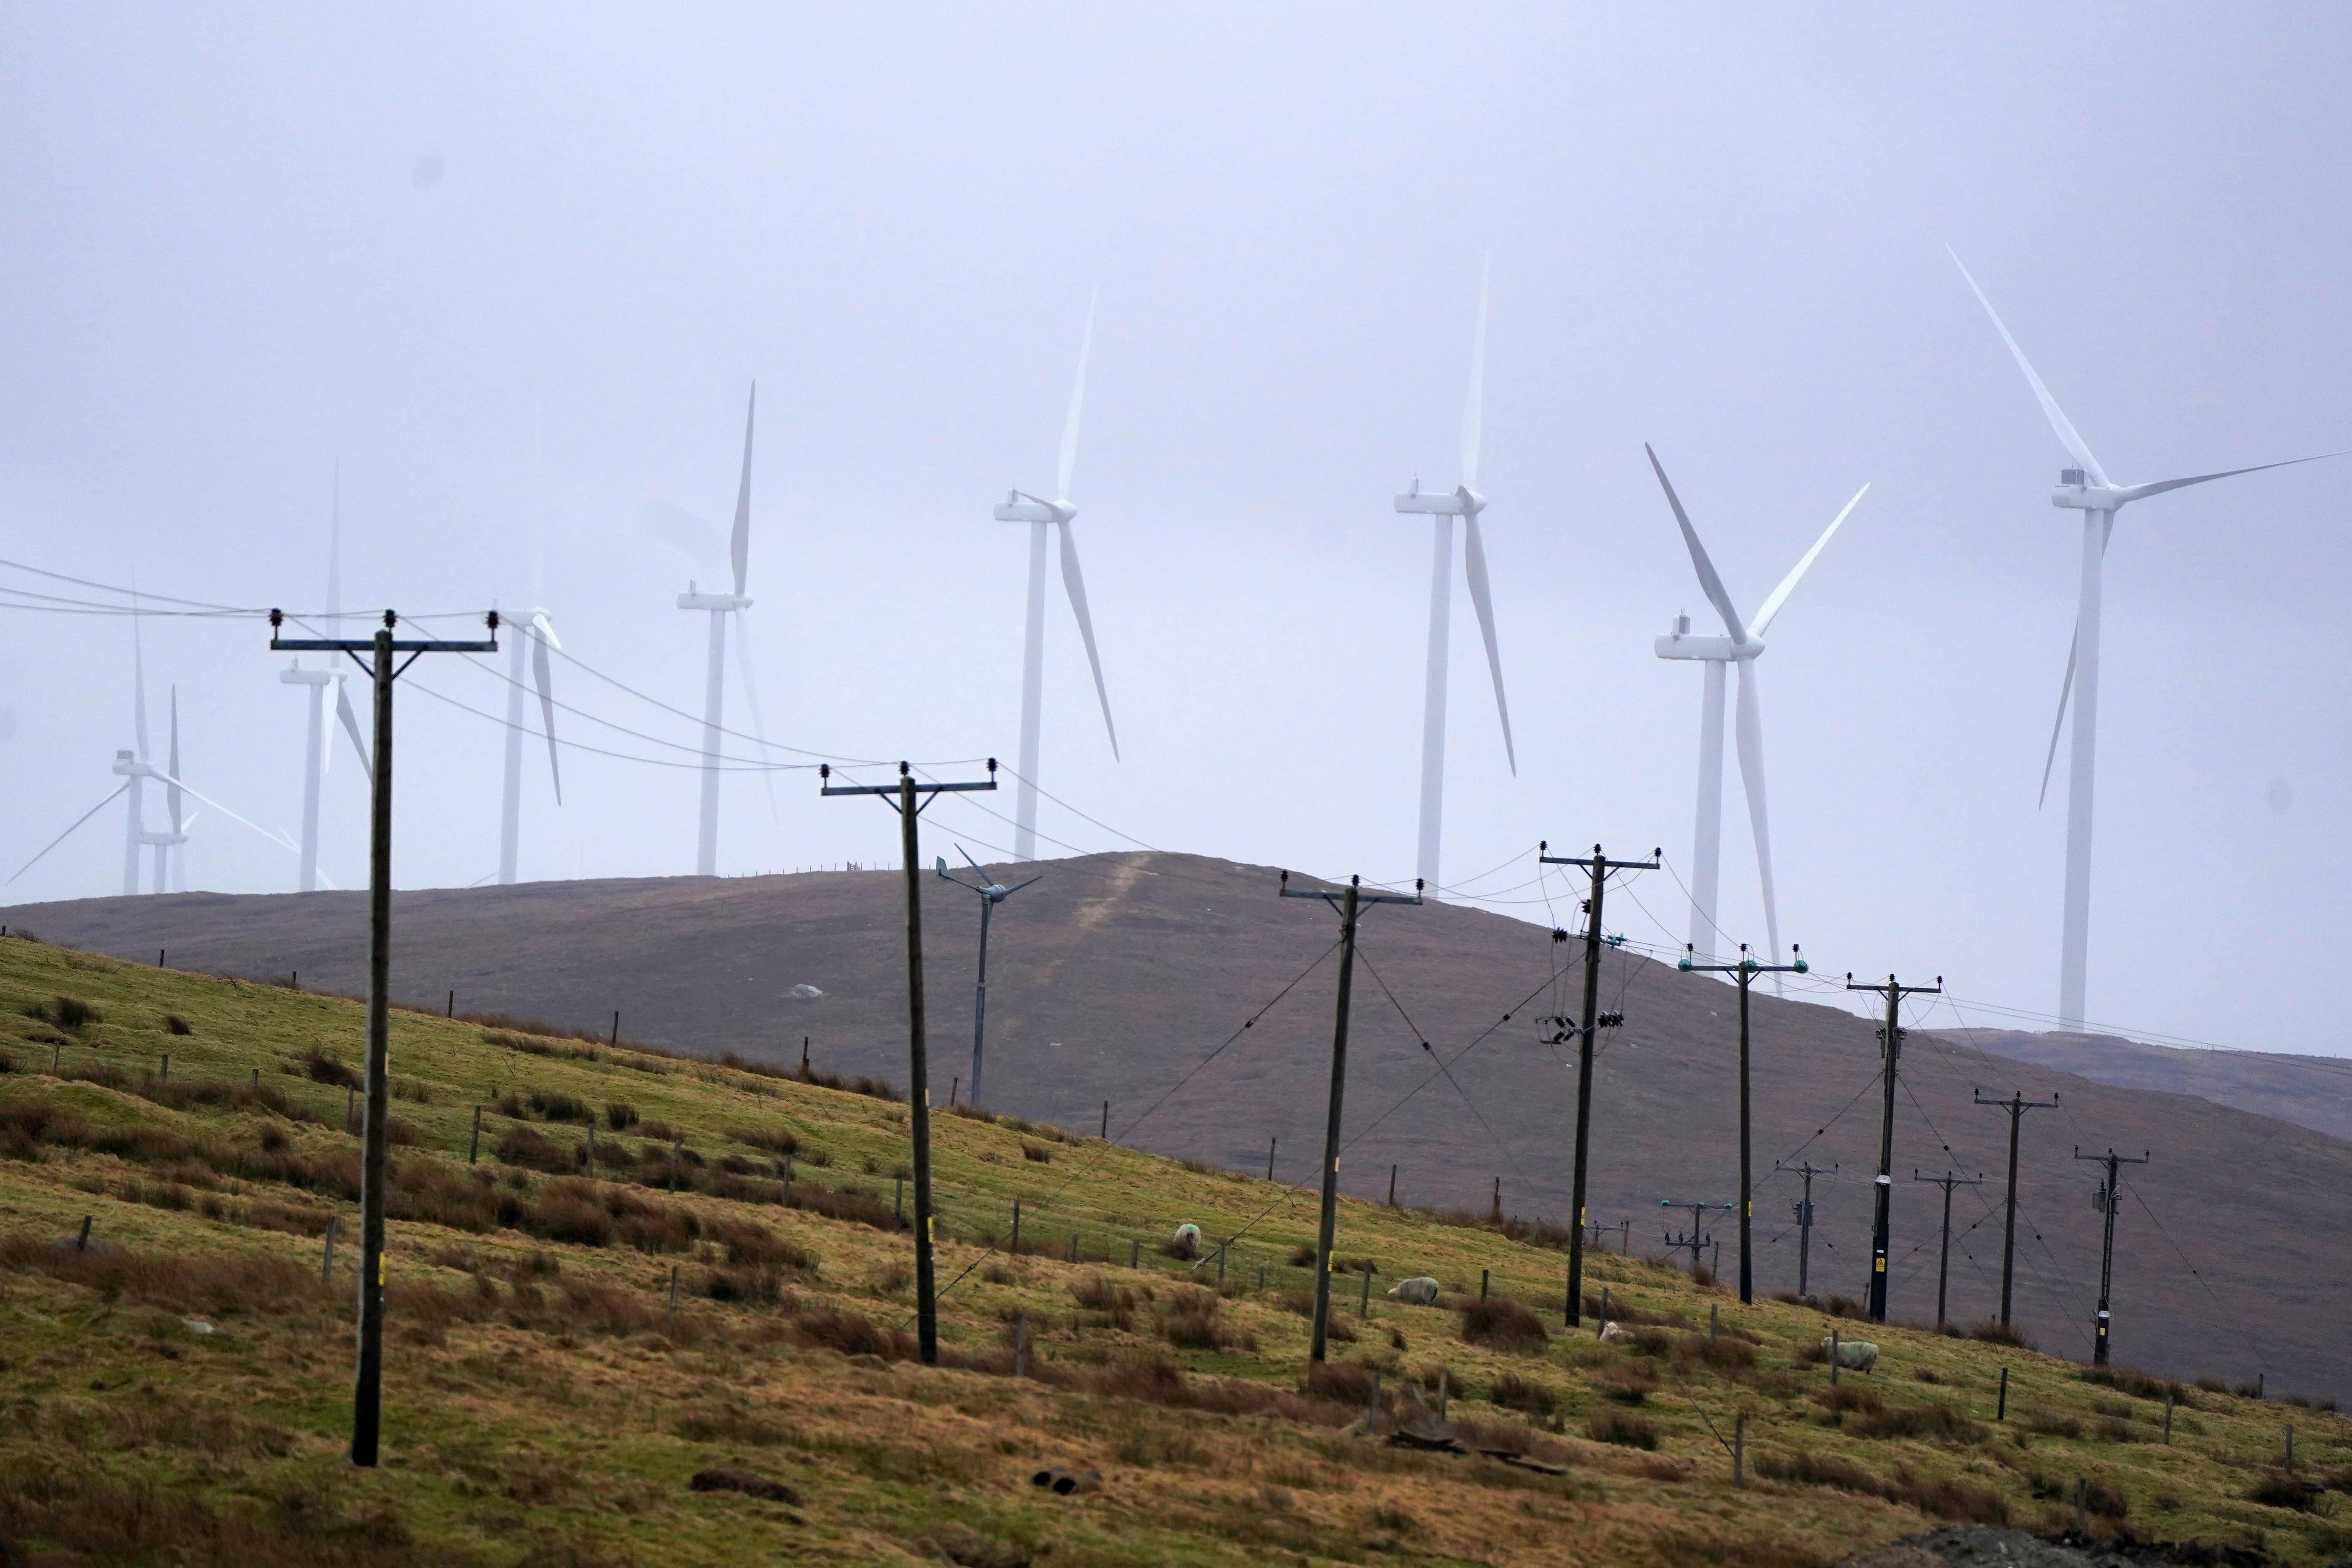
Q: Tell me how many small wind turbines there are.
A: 1